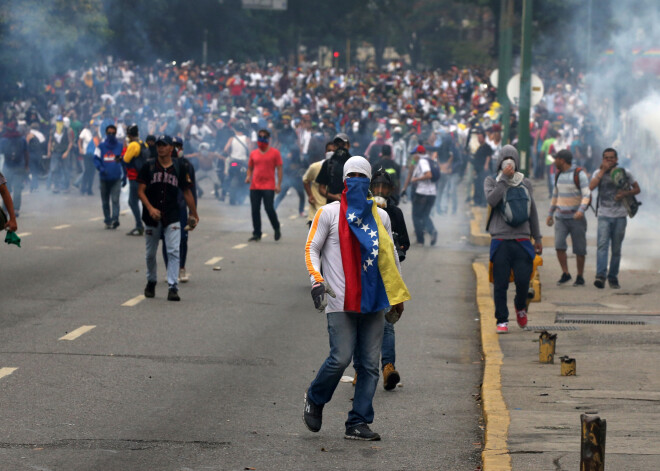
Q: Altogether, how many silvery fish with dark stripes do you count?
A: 0